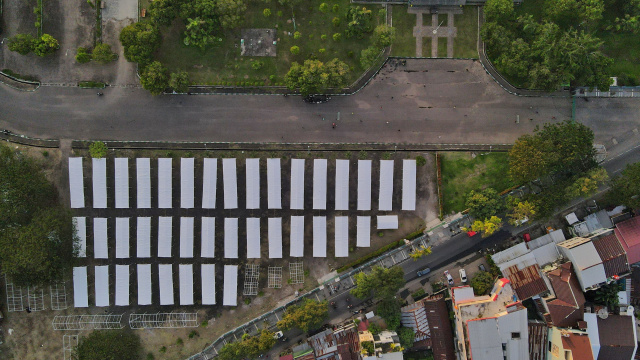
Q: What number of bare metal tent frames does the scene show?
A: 9